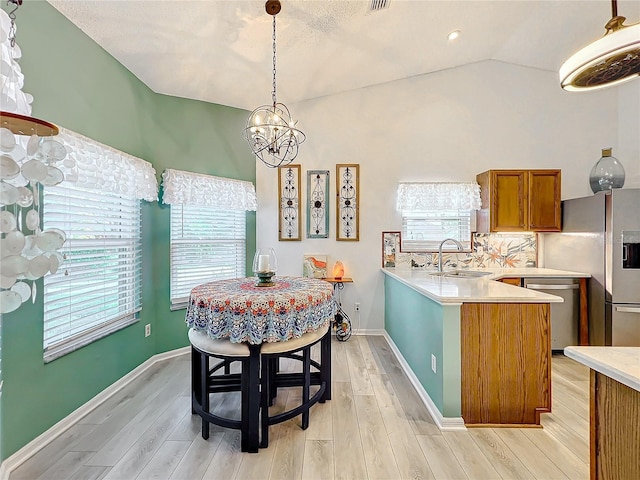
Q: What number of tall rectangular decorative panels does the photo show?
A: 3